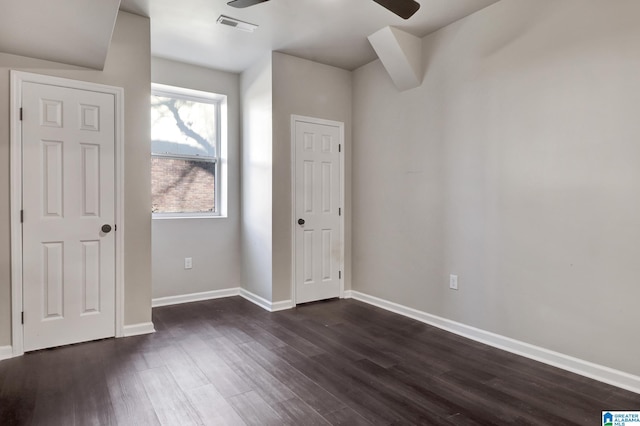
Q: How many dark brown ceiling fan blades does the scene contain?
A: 2